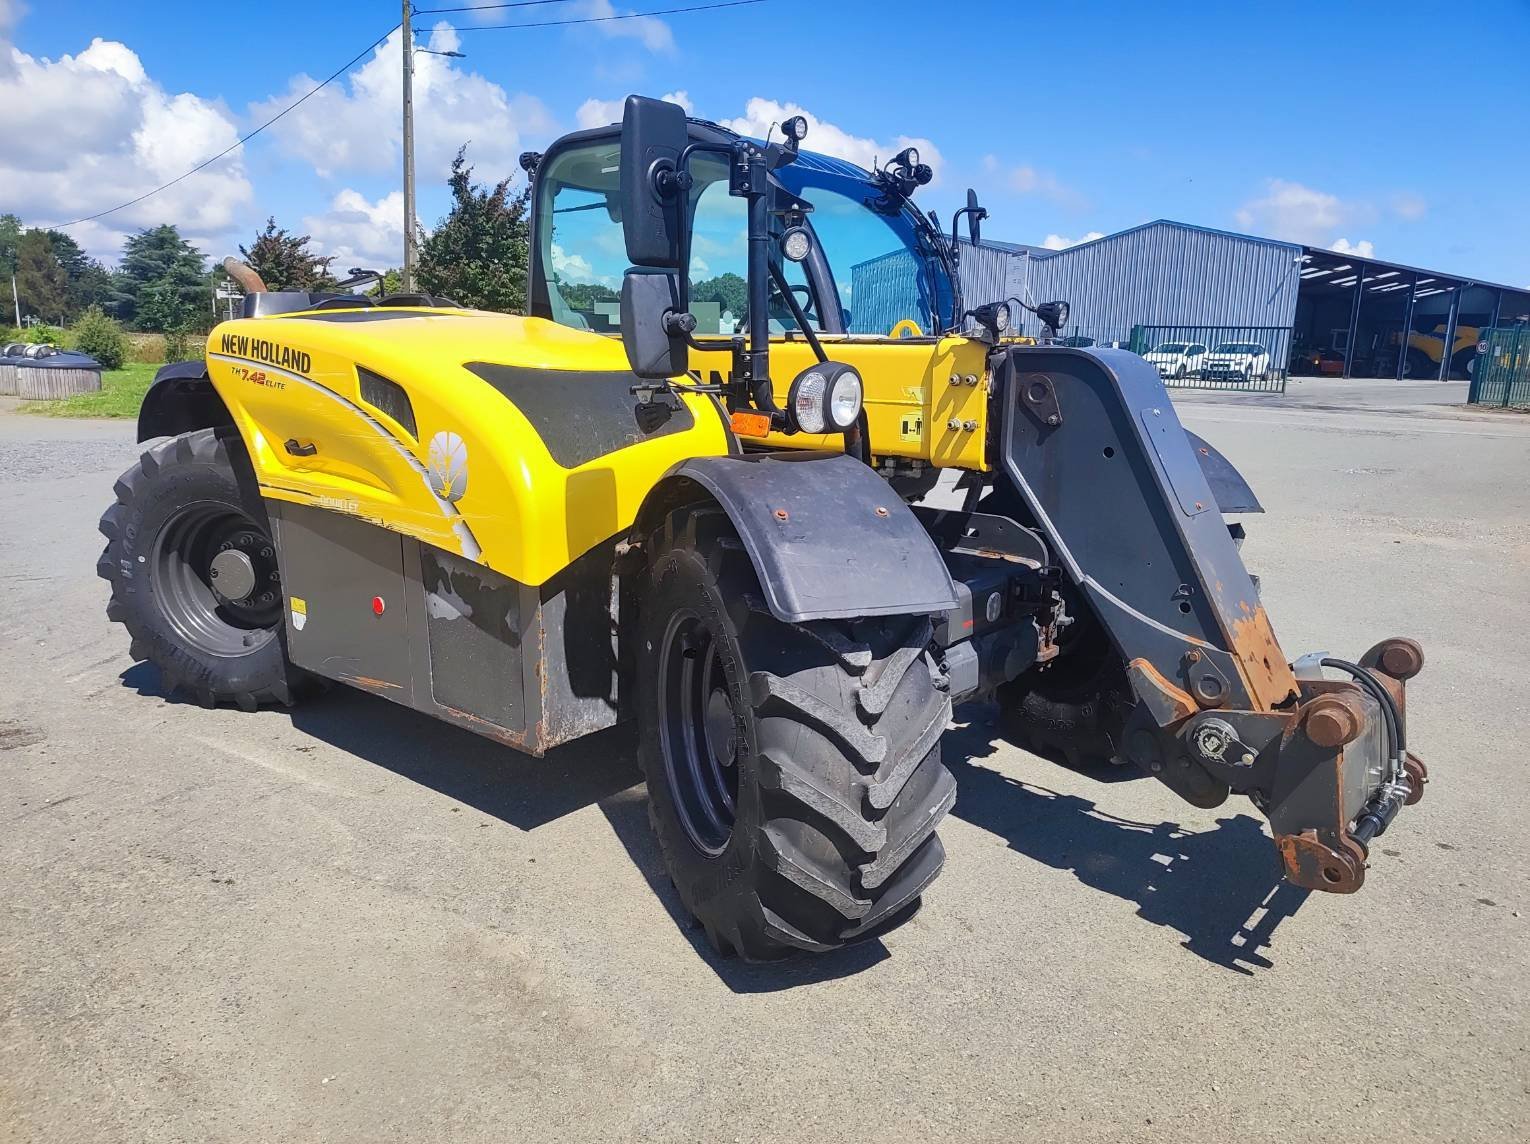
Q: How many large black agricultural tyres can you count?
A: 3